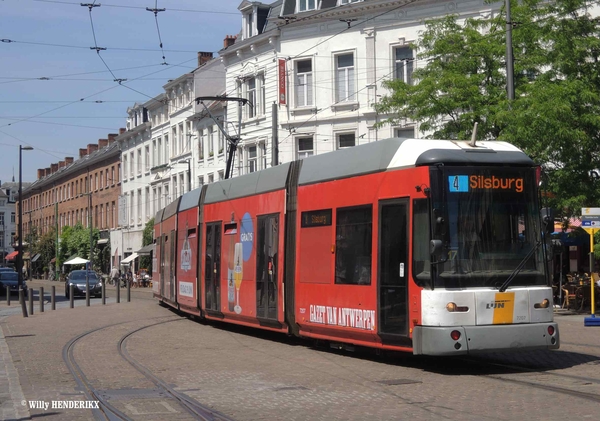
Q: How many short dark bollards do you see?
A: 11